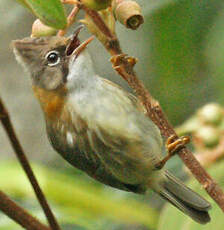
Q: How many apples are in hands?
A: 0